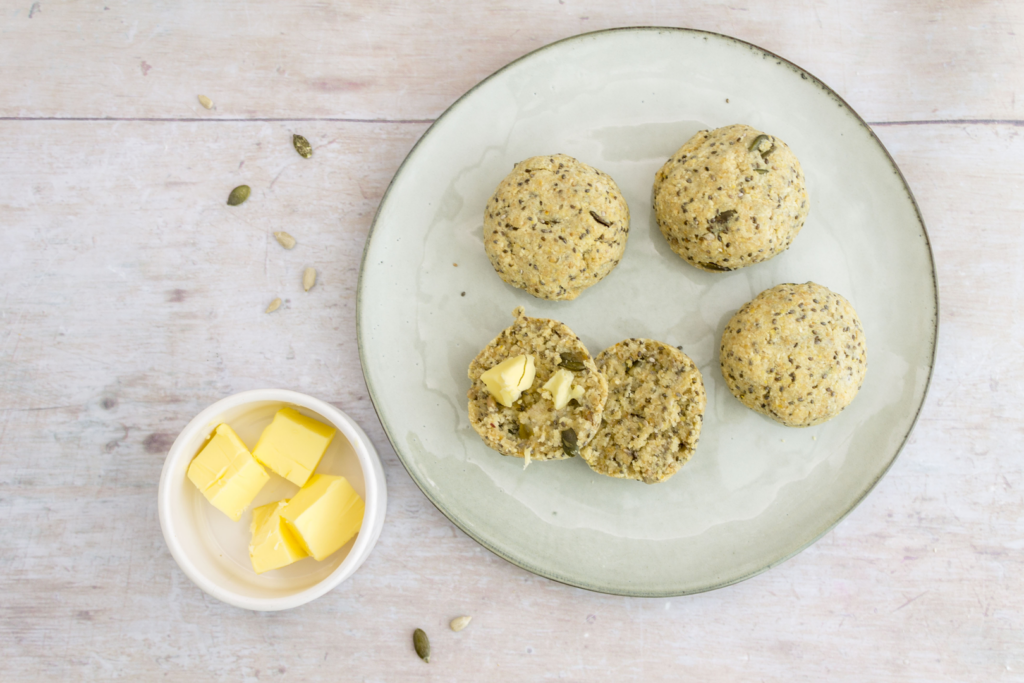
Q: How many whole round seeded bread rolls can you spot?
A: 3